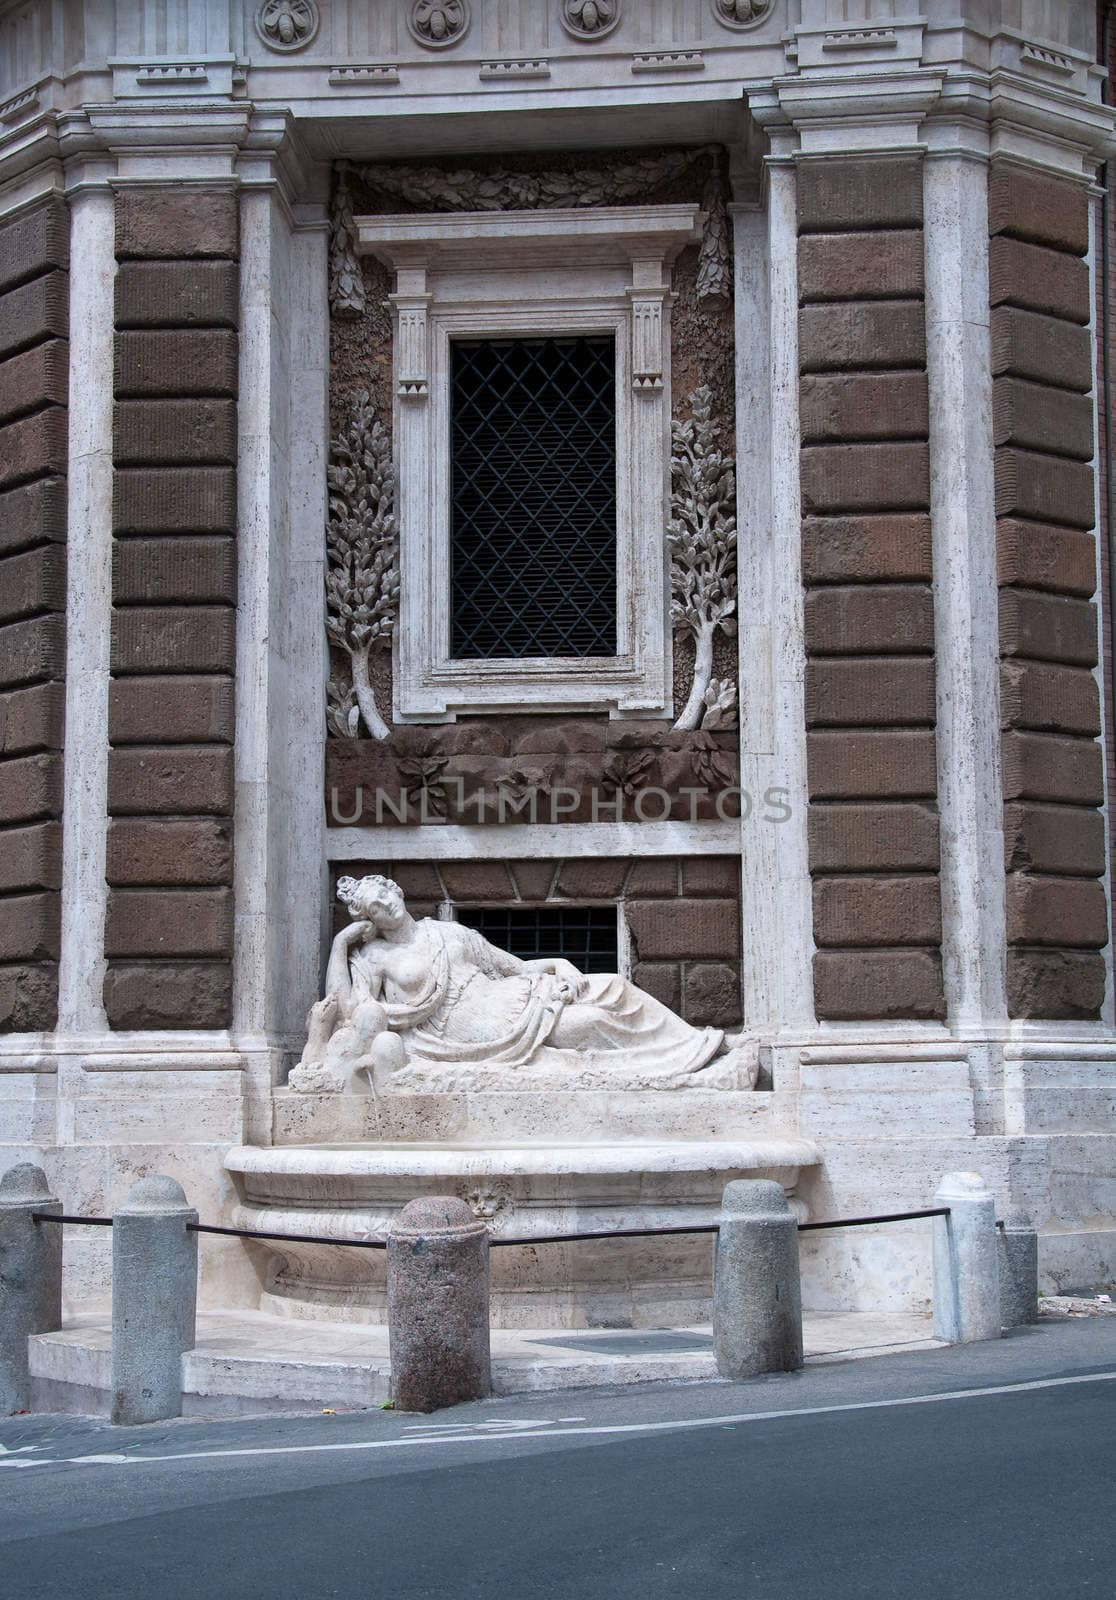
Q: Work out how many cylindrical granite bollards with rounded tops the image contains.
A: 6